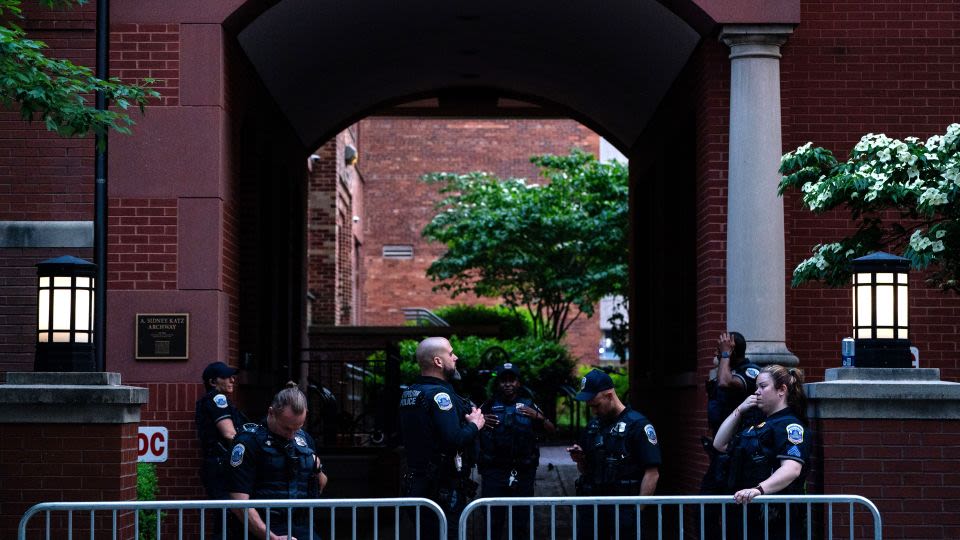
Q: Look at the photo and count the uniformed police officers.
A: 7